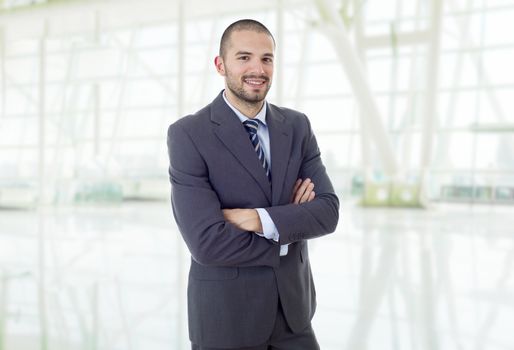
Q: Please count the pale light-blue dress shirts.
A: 1